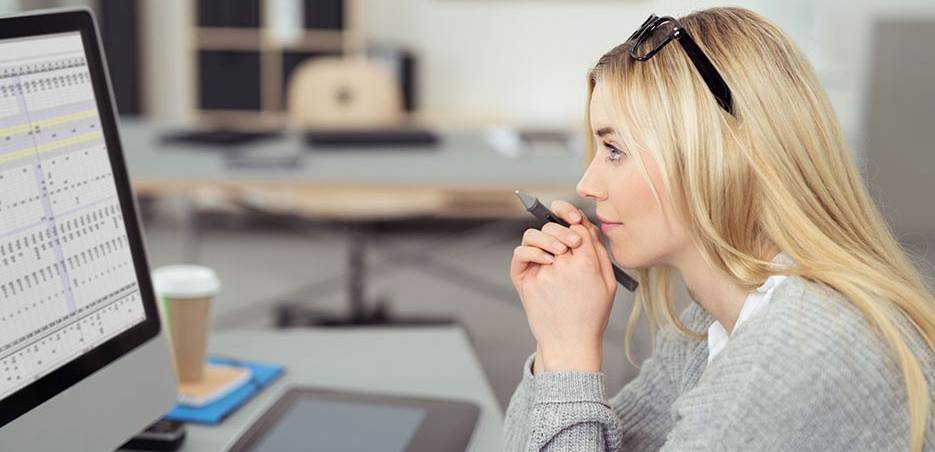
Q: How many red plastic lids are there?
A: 0